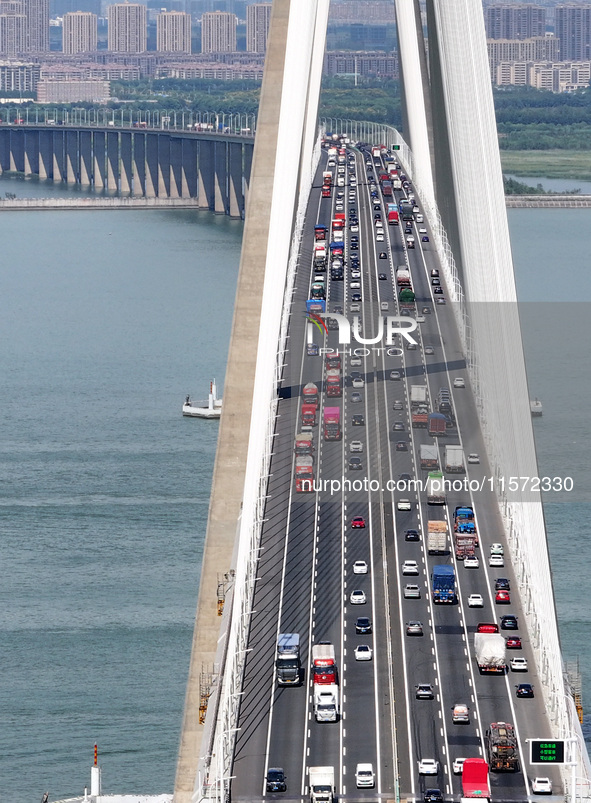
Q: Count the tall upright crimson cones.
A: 0